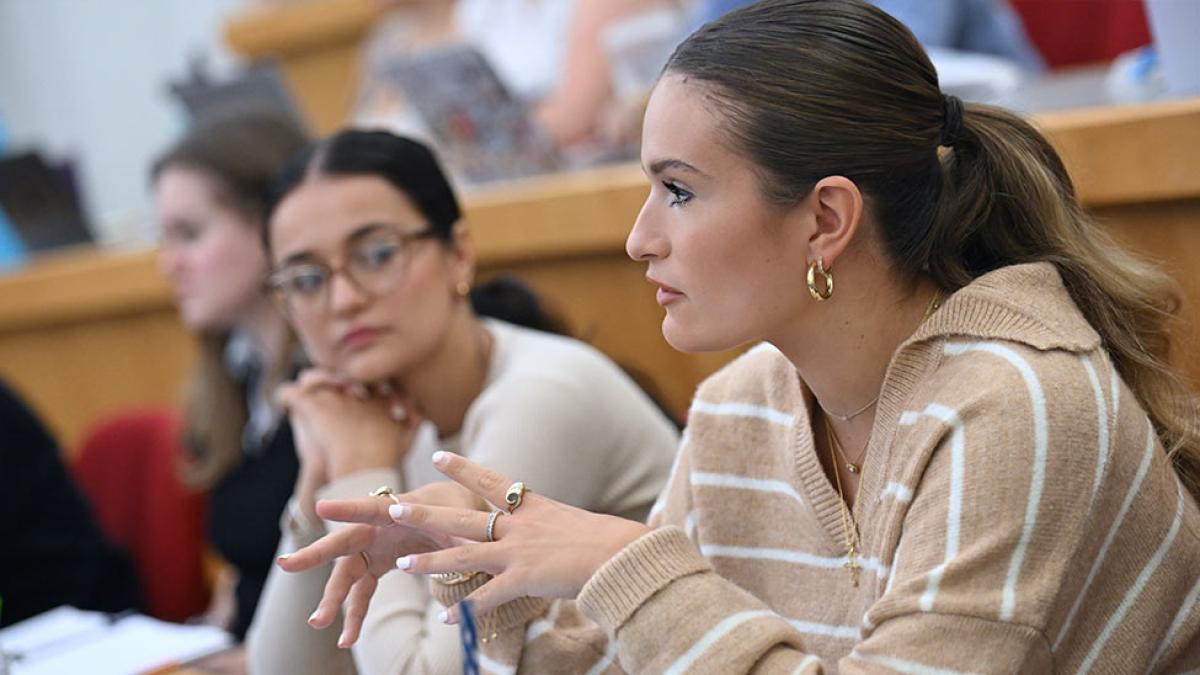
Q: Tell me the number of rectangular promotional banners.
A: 0